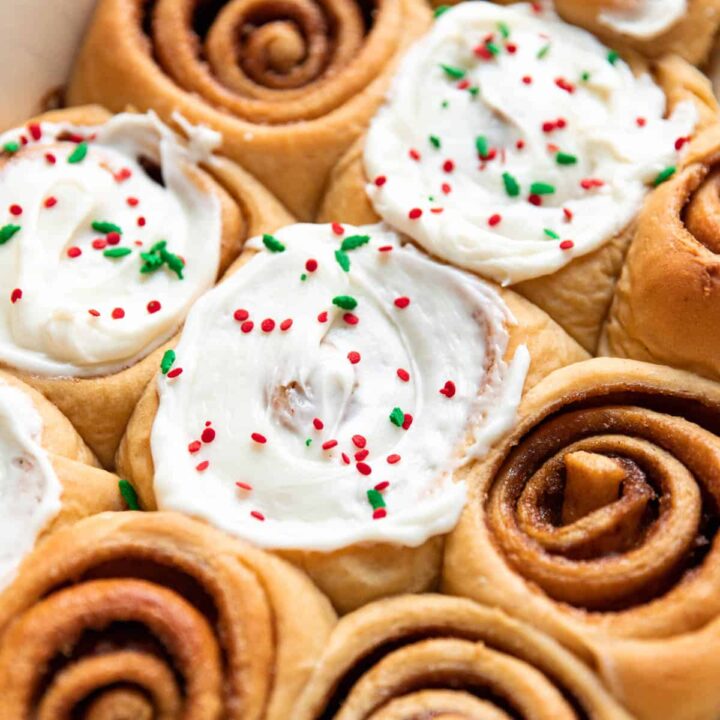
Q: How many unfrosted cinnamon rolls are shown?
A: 5